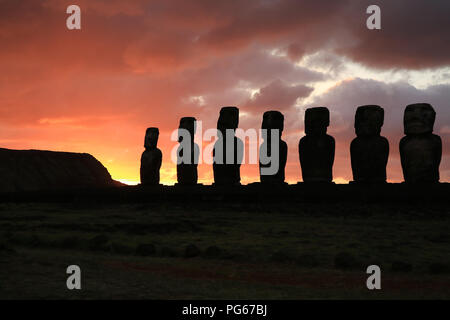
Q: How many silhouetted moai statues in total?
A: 7